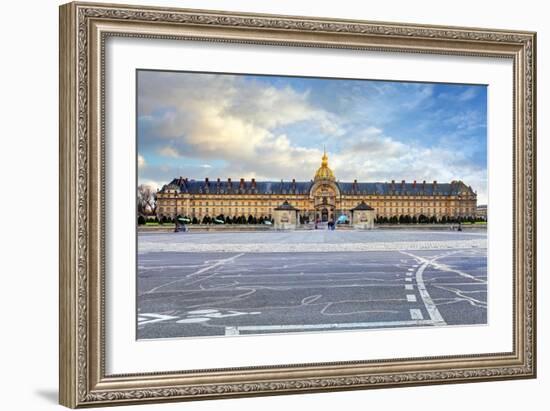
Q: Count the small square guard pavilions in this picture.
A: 2